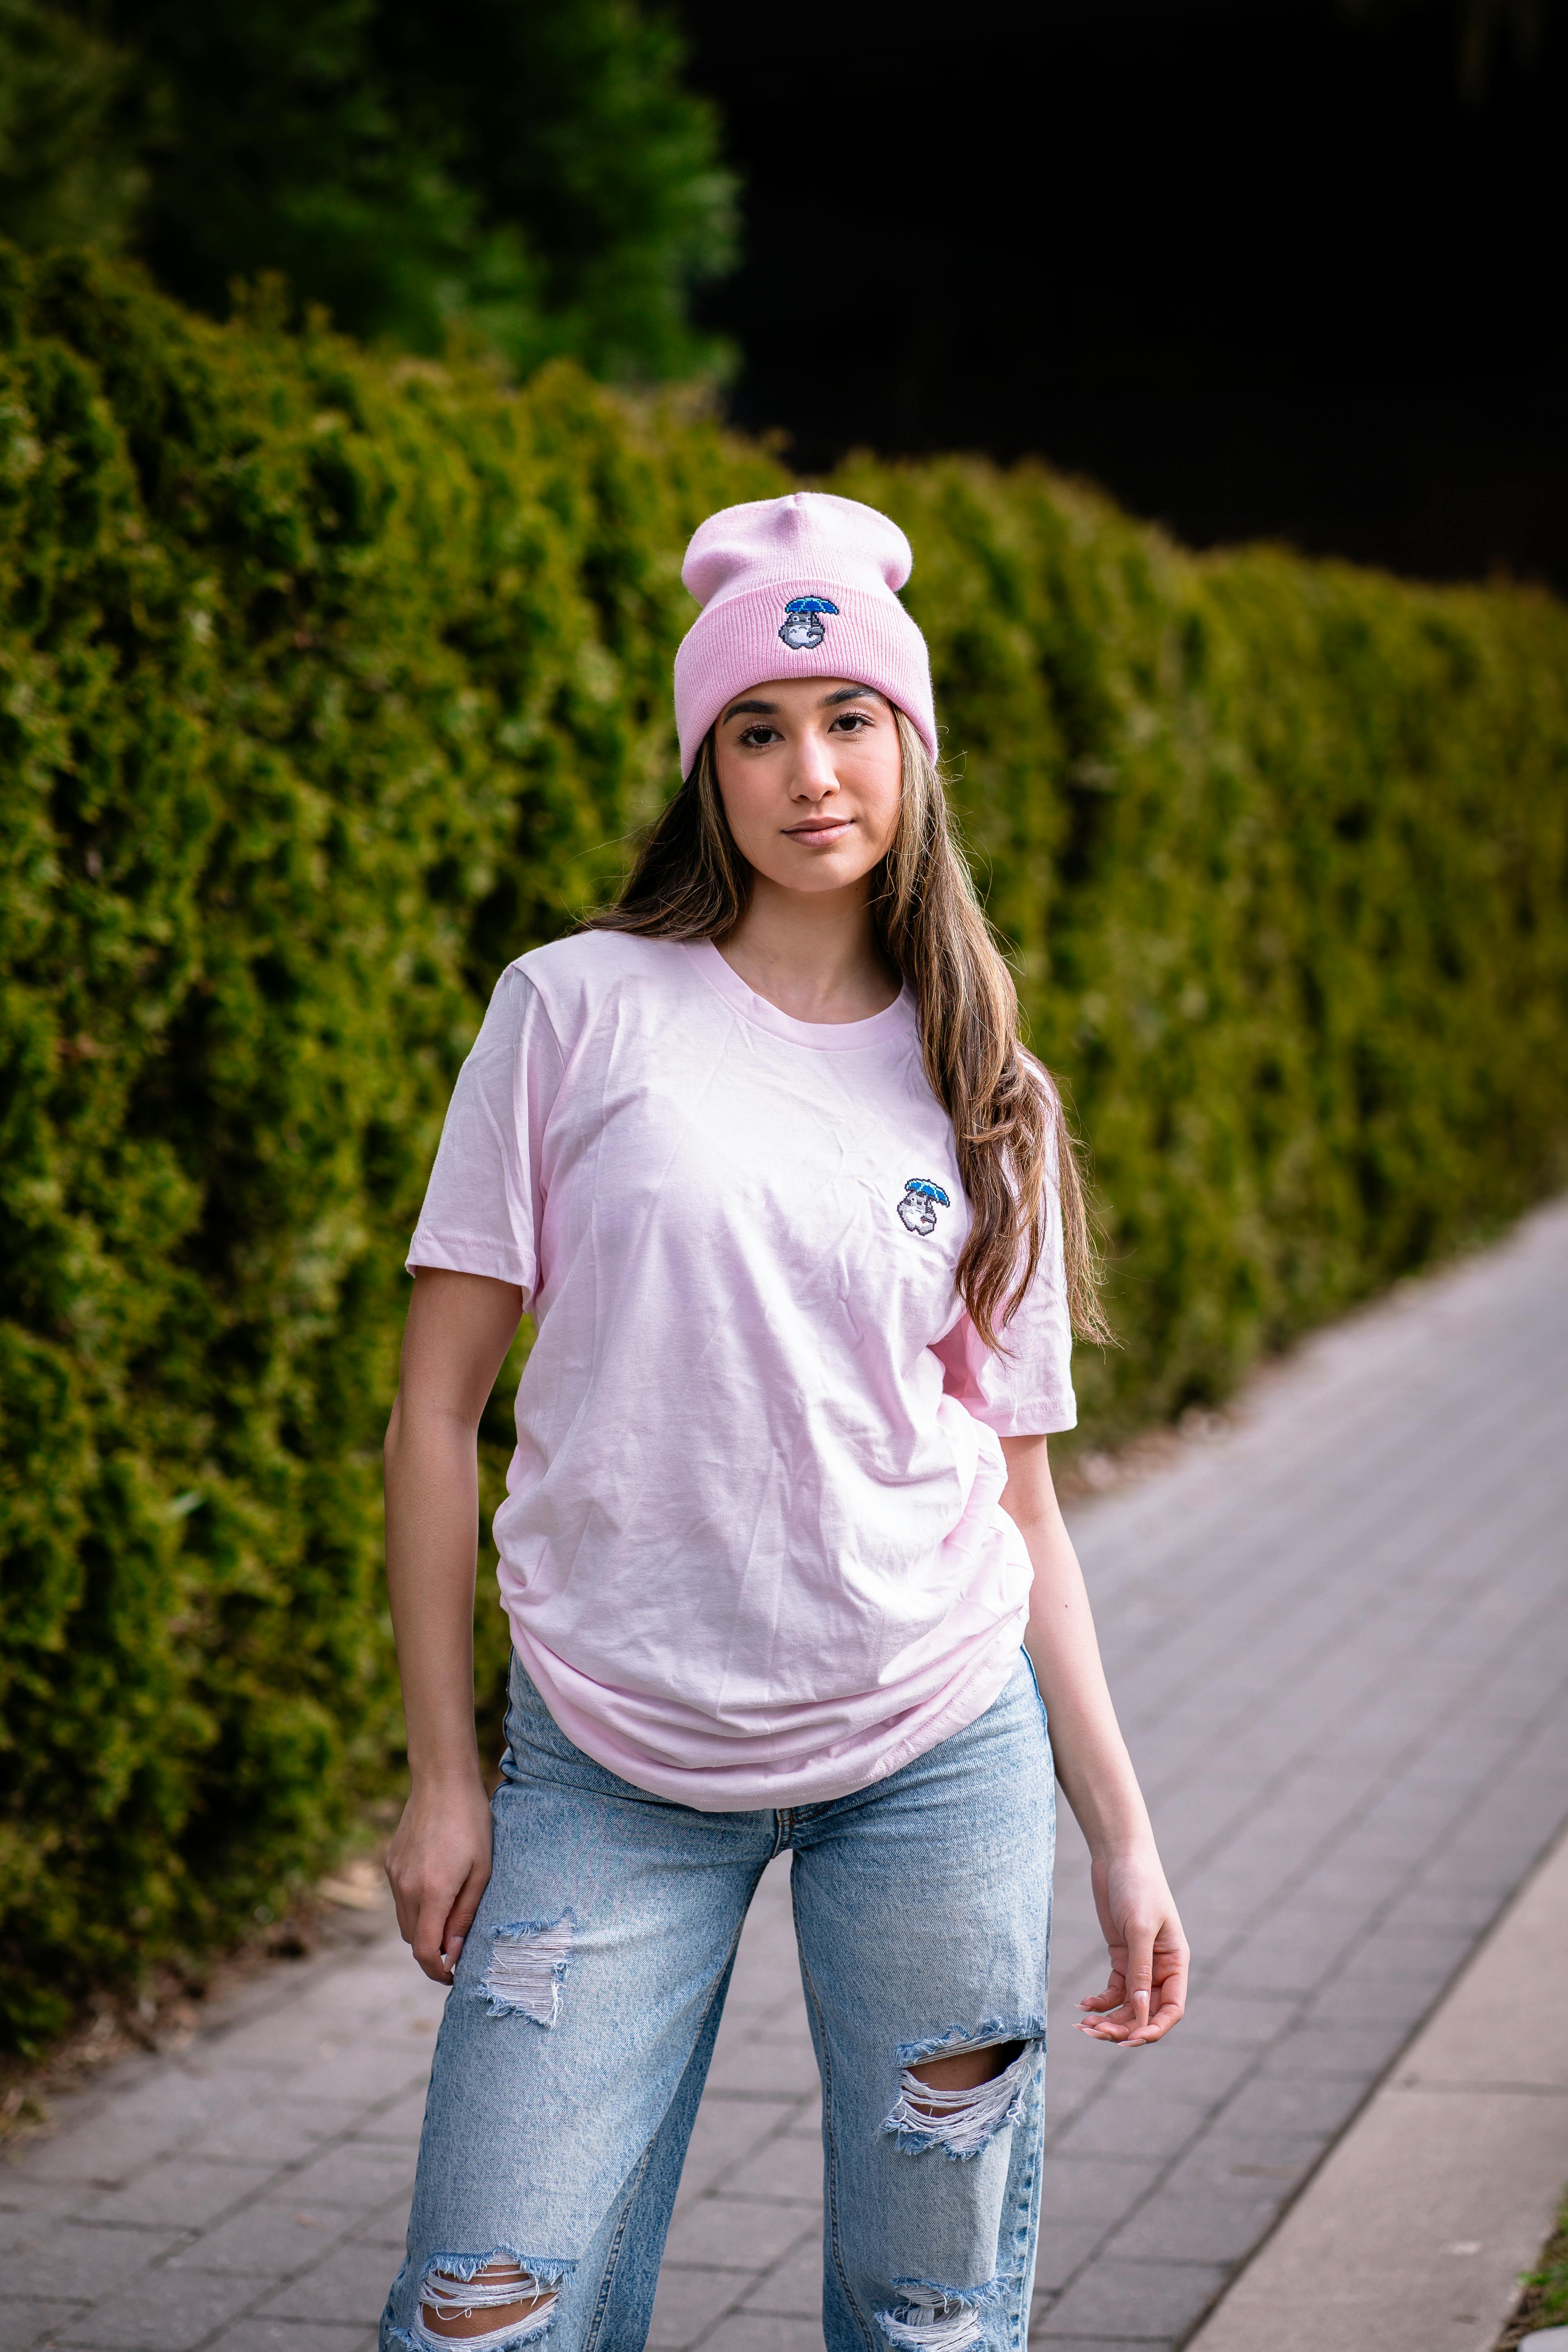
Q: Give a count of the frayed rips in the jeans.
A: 4